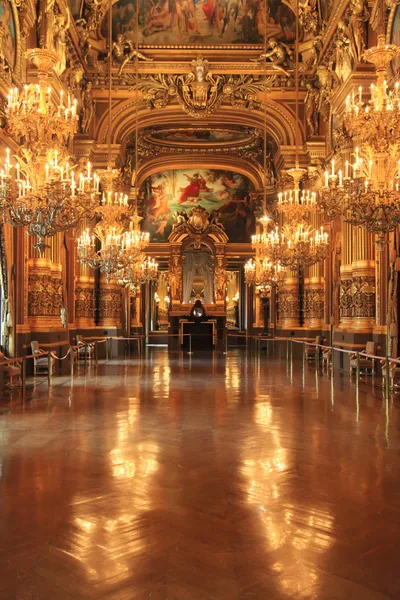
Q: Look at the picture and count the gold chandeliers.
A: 6